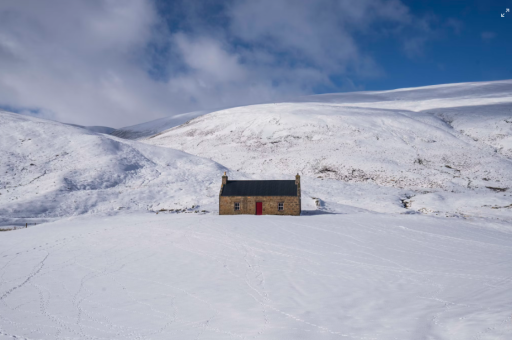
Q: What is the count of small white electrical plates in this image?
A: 0